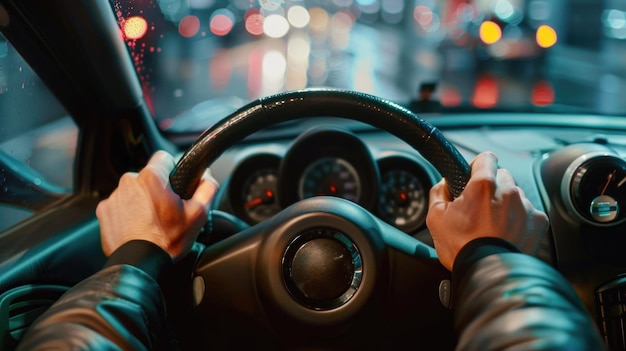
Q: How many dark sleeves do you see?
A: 2